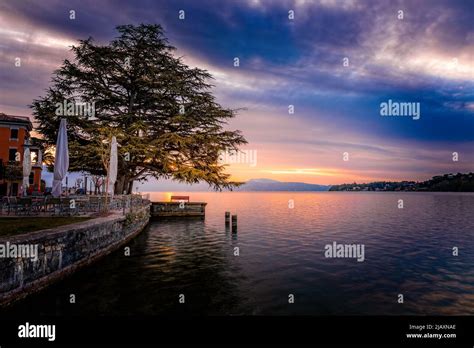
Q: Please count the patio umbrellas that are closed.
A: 3